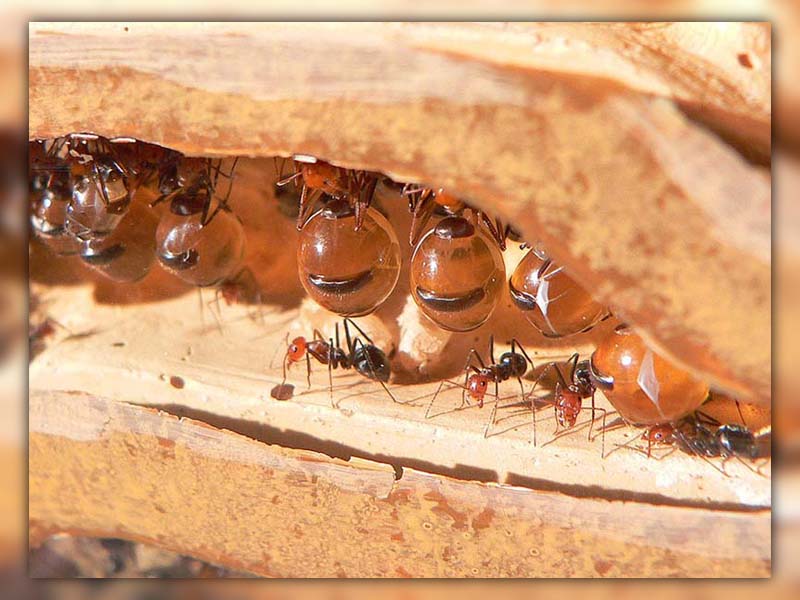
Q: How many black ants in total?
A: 4